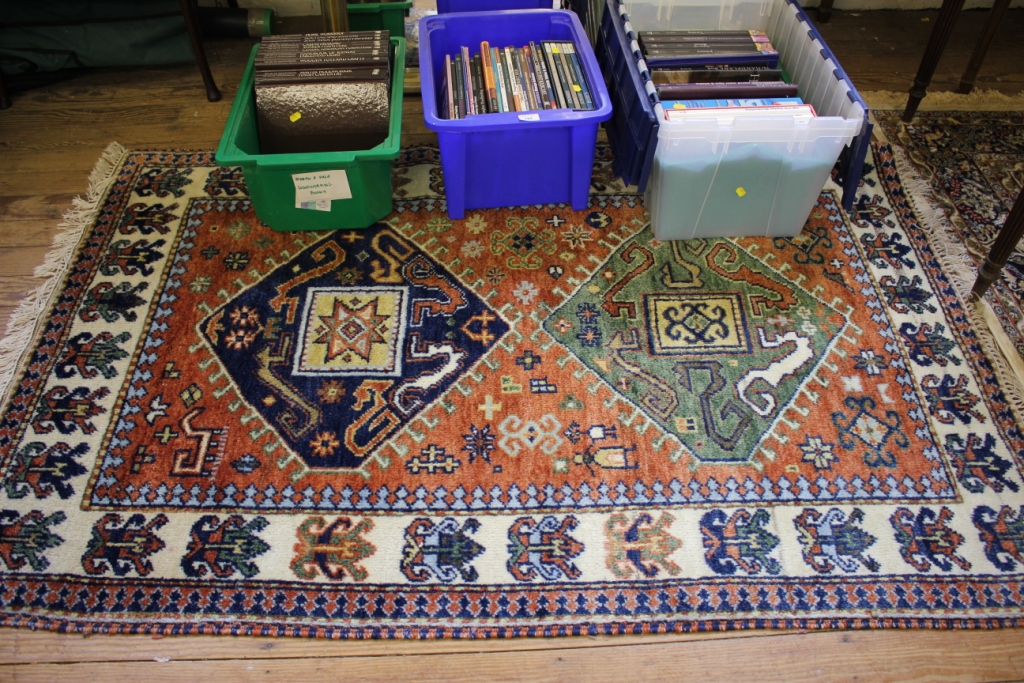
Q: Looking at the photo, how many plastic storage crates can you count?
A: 5